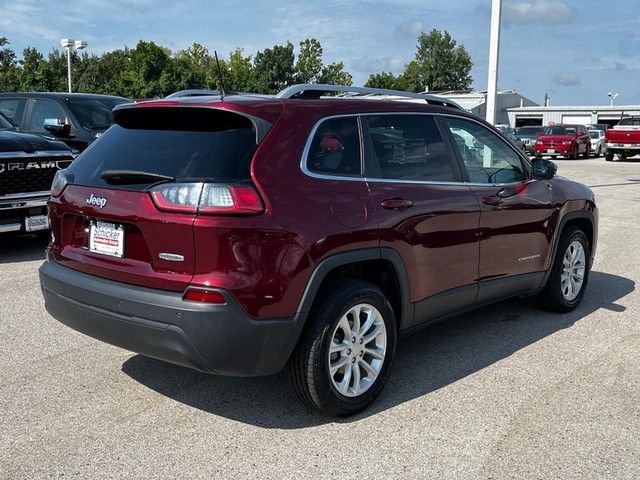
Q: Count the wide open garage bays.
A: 2